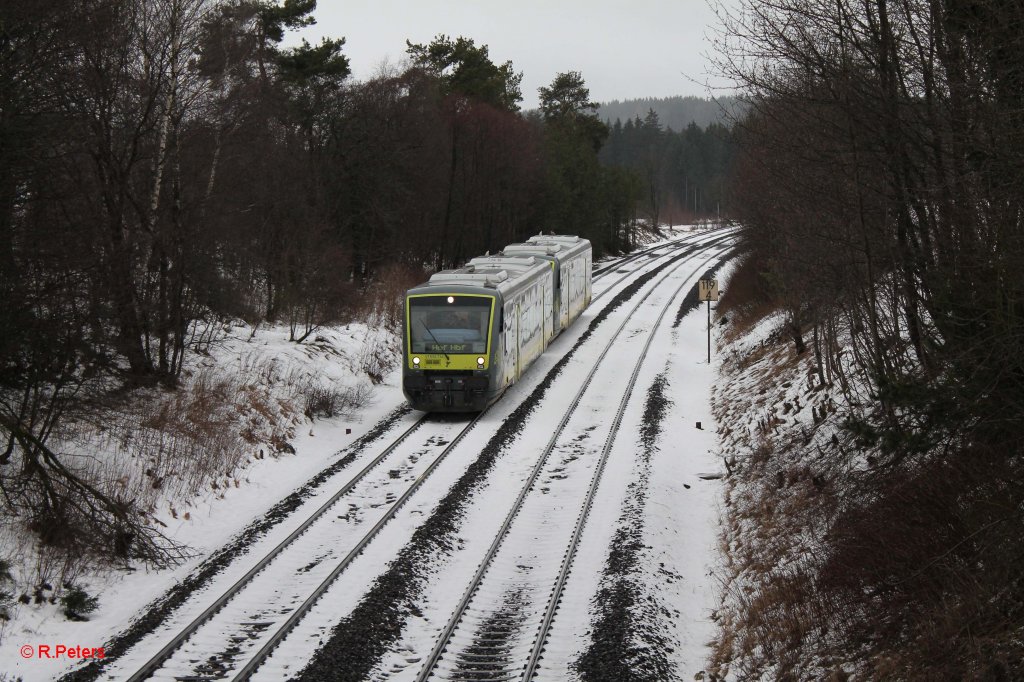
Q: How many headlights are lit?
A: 3